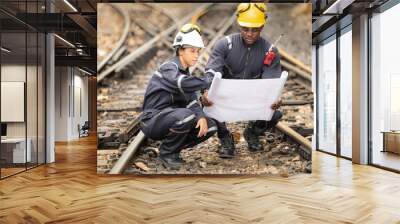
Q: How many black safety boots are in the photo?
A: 3